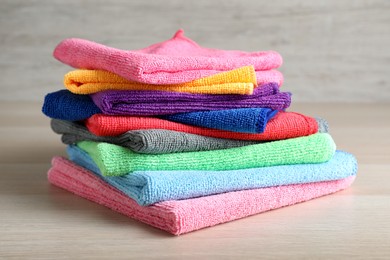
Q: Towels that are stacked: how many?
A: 9